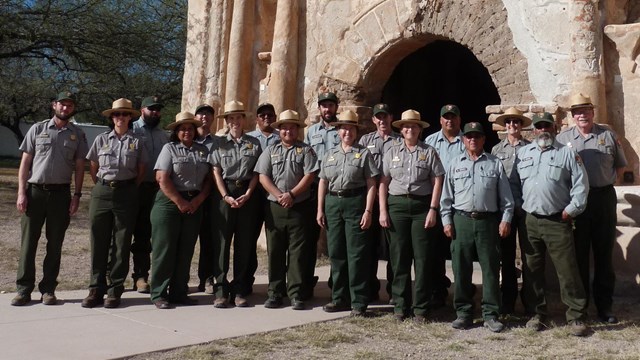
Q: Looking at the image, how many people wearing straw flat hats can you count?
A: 8